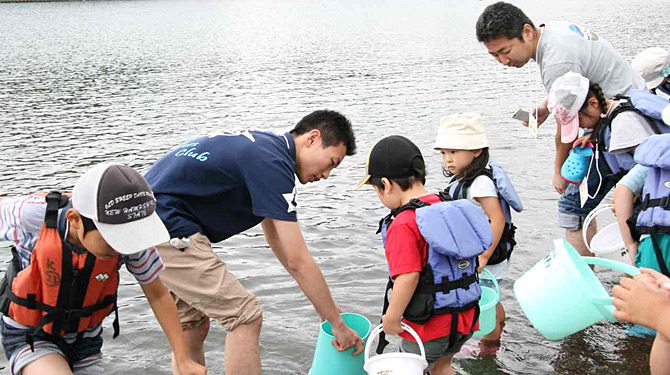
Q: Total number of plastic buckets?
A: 5